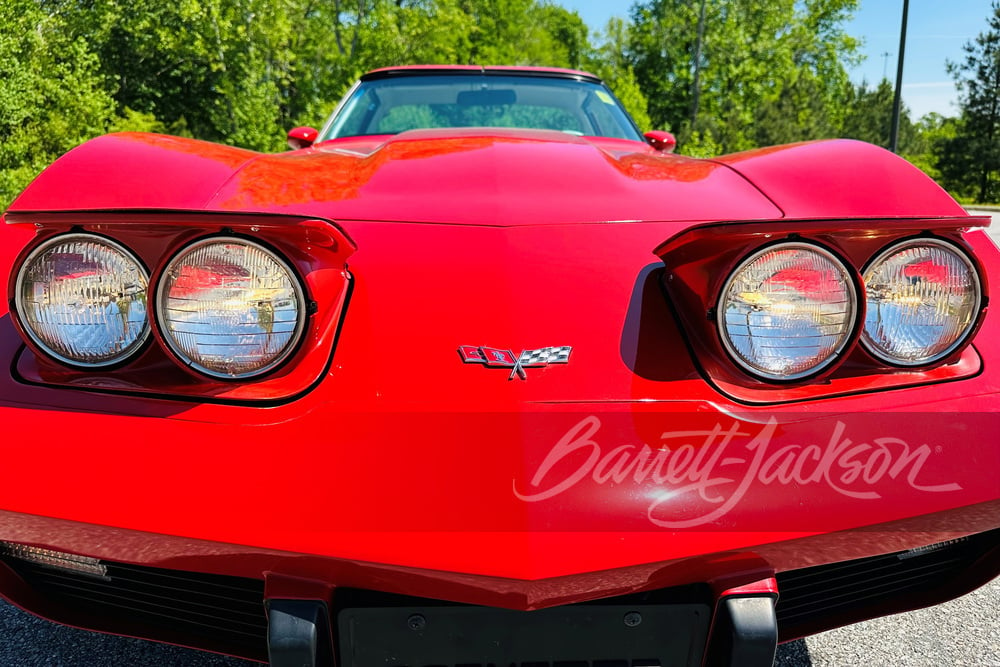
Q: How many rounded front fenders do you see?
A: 2